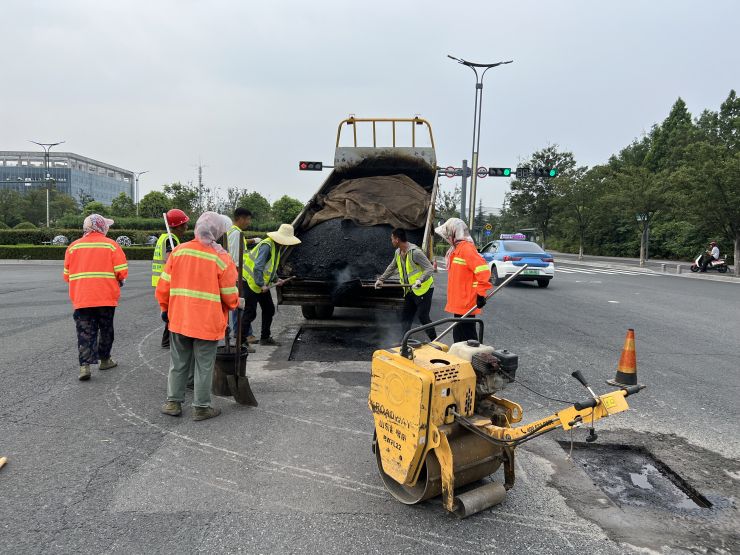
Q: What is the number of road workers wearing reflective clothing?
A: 7